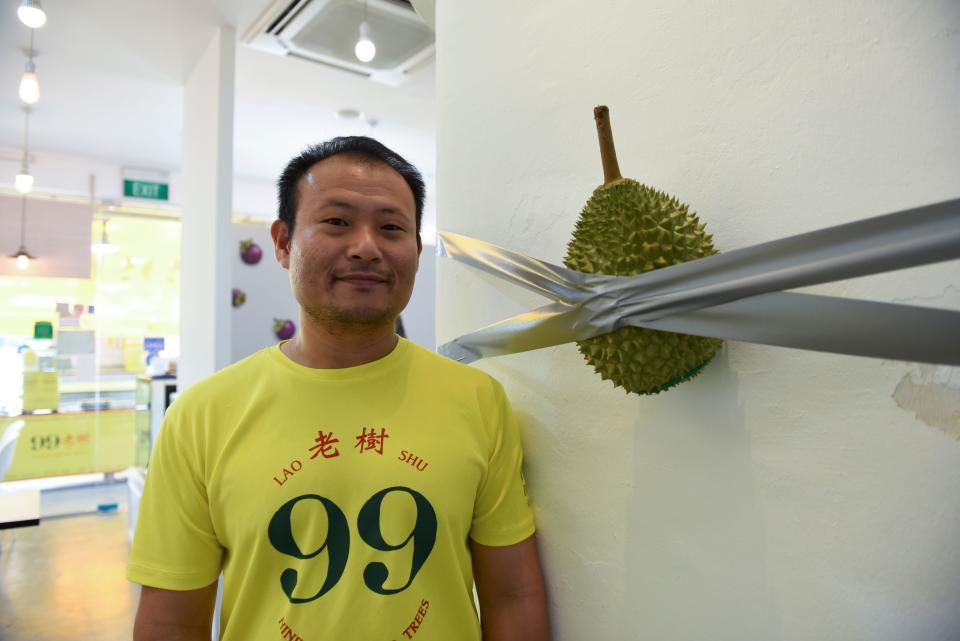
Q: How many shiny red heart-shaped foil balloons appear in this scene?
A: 0